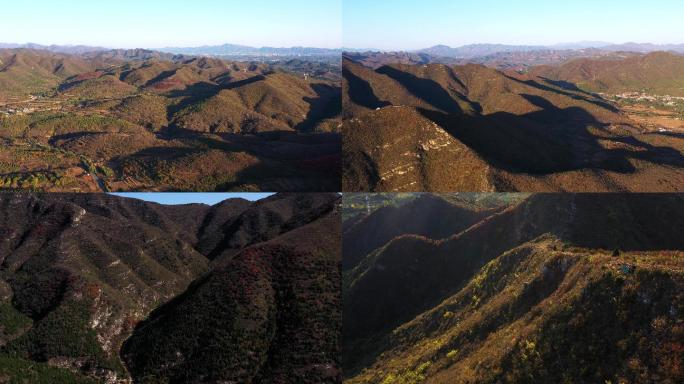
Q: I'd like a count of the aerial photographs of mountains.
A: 4